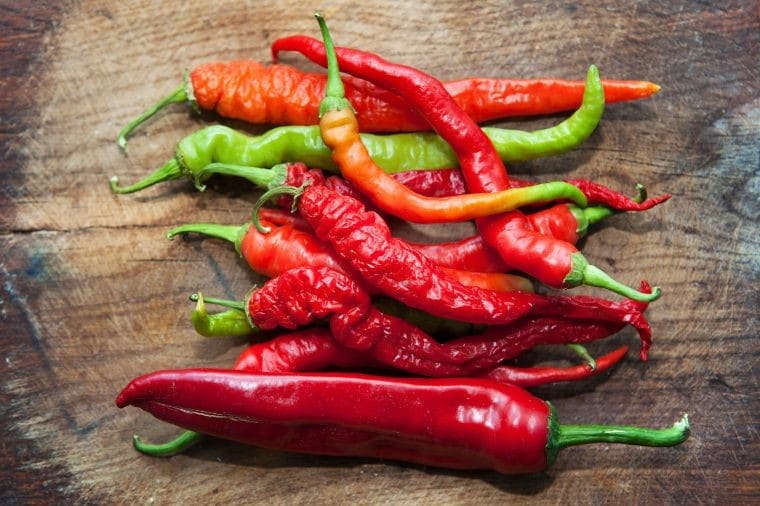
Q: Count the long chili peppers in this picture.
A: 12